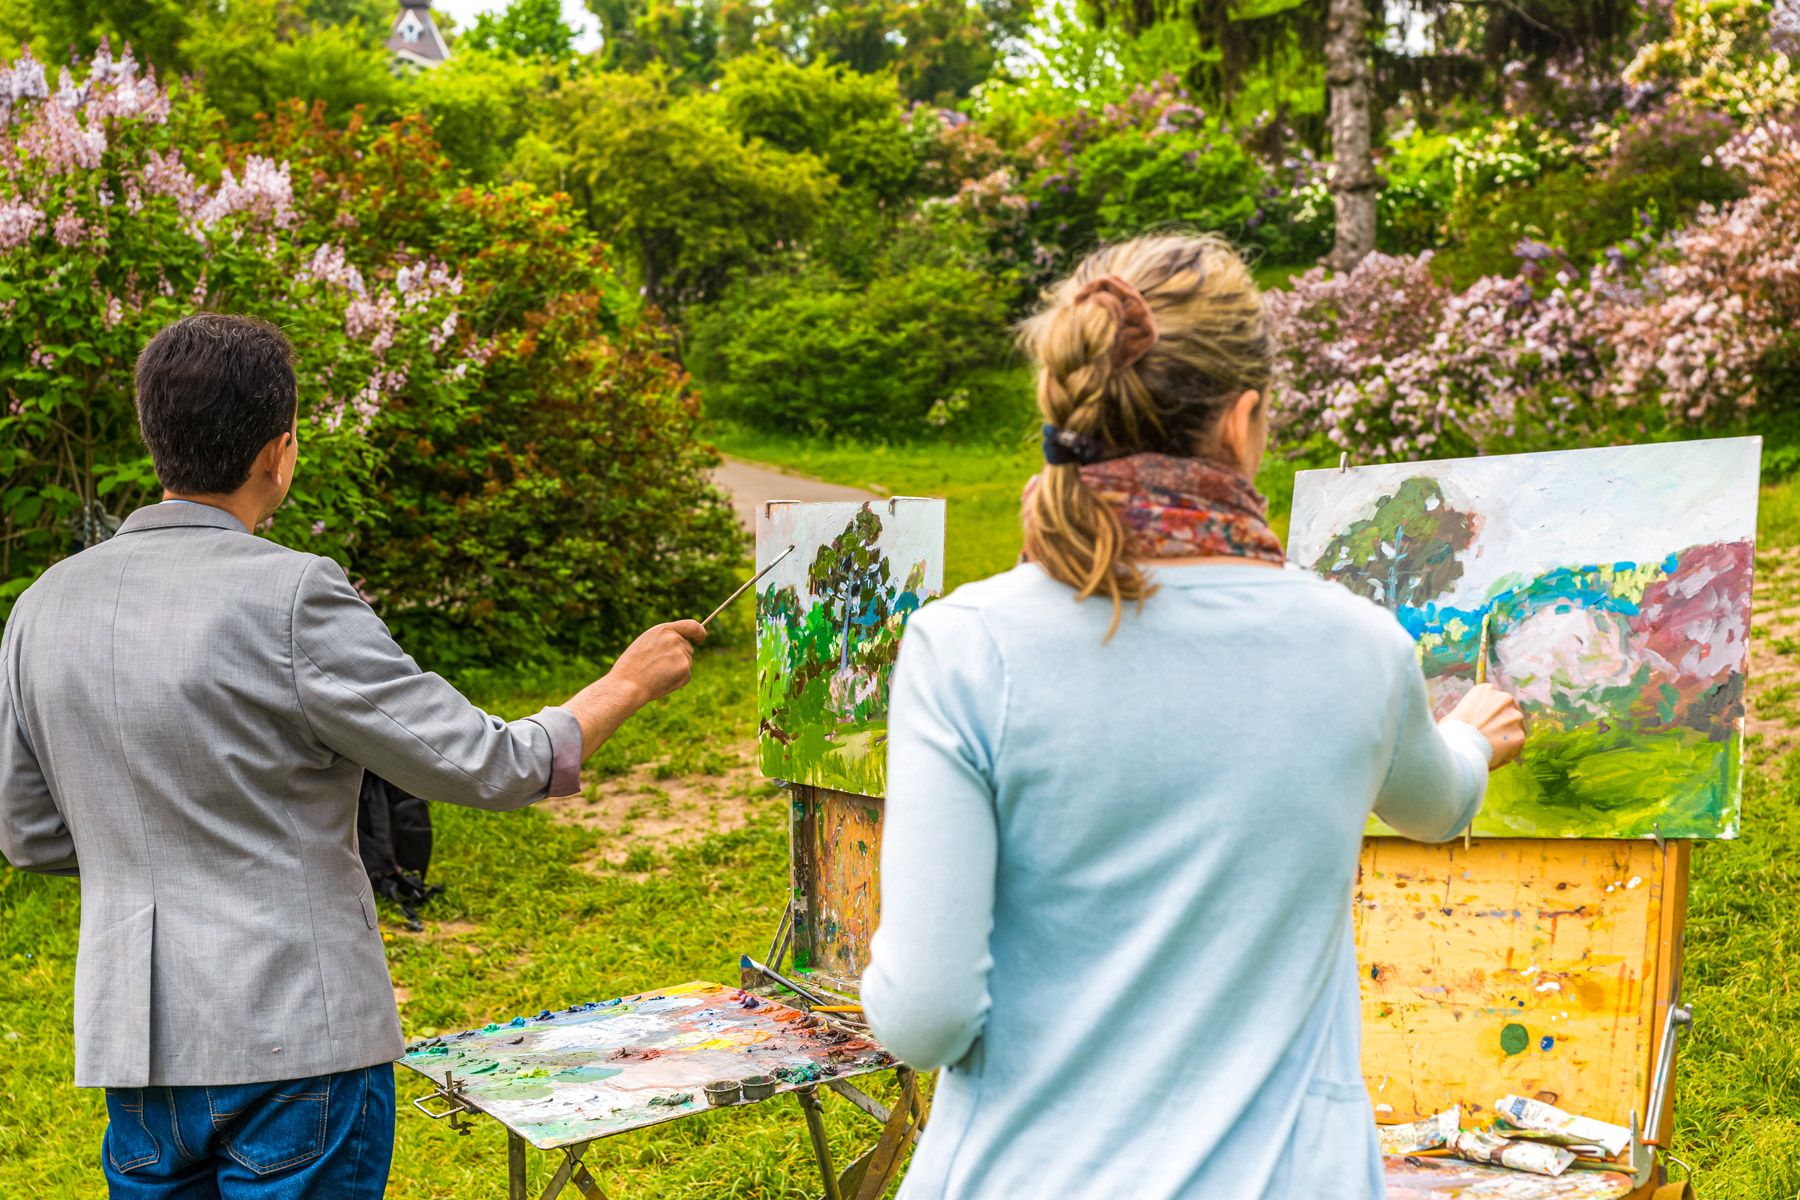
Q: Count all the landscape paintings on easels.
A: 2